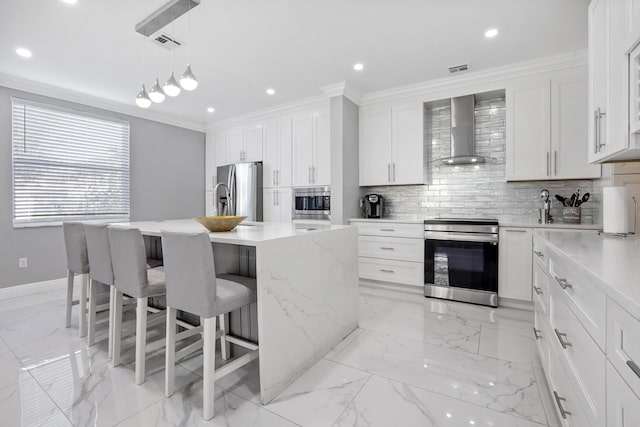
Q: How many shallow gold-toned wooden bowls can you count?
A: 1